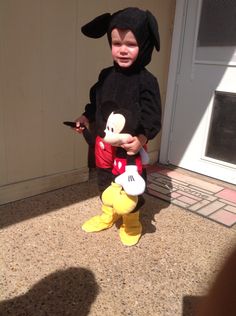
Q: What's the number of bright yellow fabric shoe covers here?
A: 2